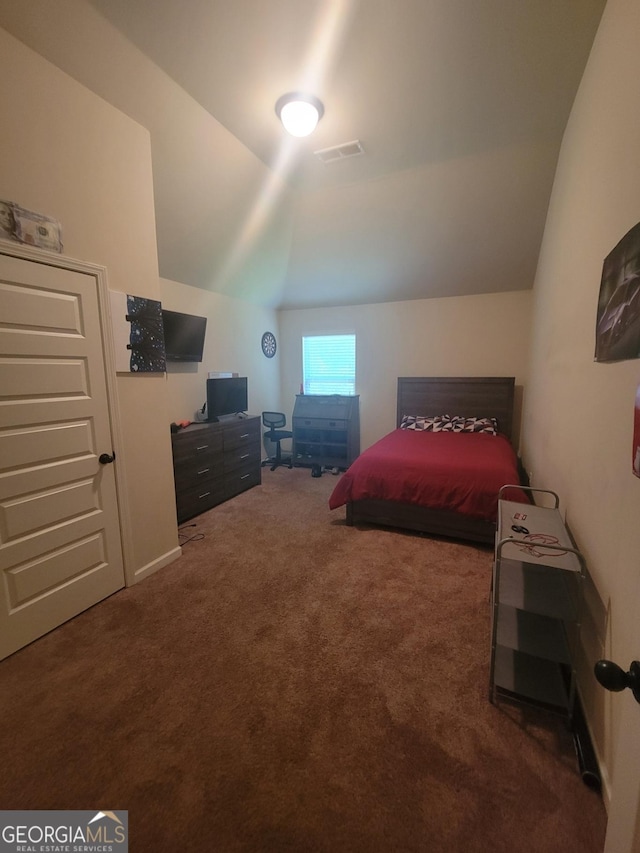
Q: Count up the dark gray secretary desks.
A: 1